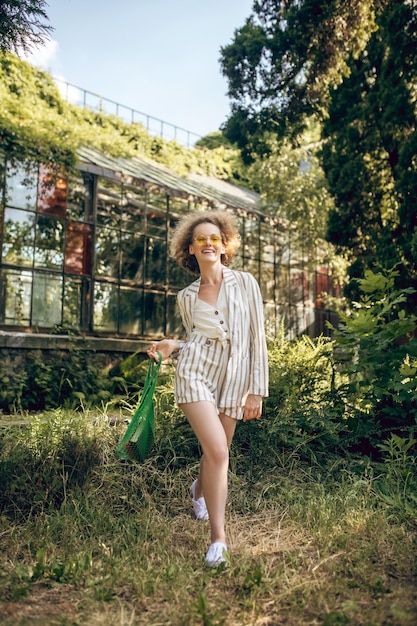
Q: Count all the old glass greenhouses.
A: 1